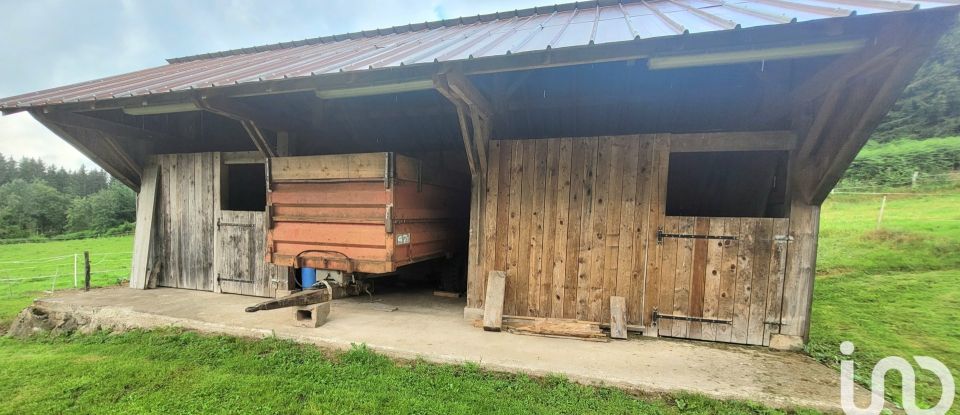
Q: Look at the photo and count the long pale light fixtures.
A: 3